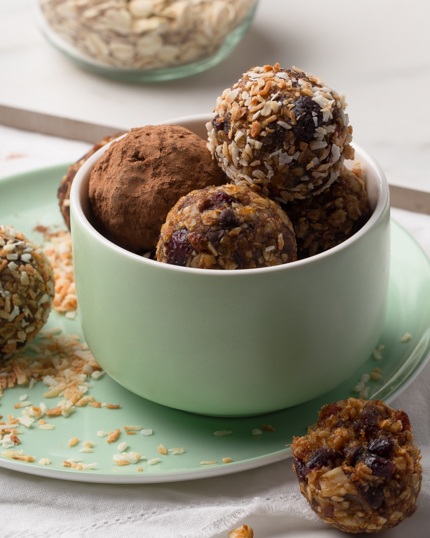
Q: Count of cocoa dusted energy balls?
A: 1